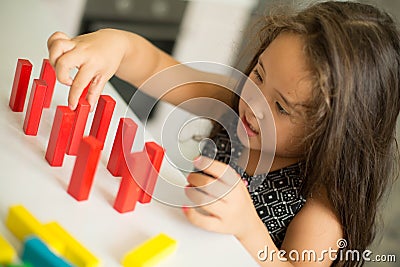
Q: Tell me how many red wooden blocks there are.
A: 11